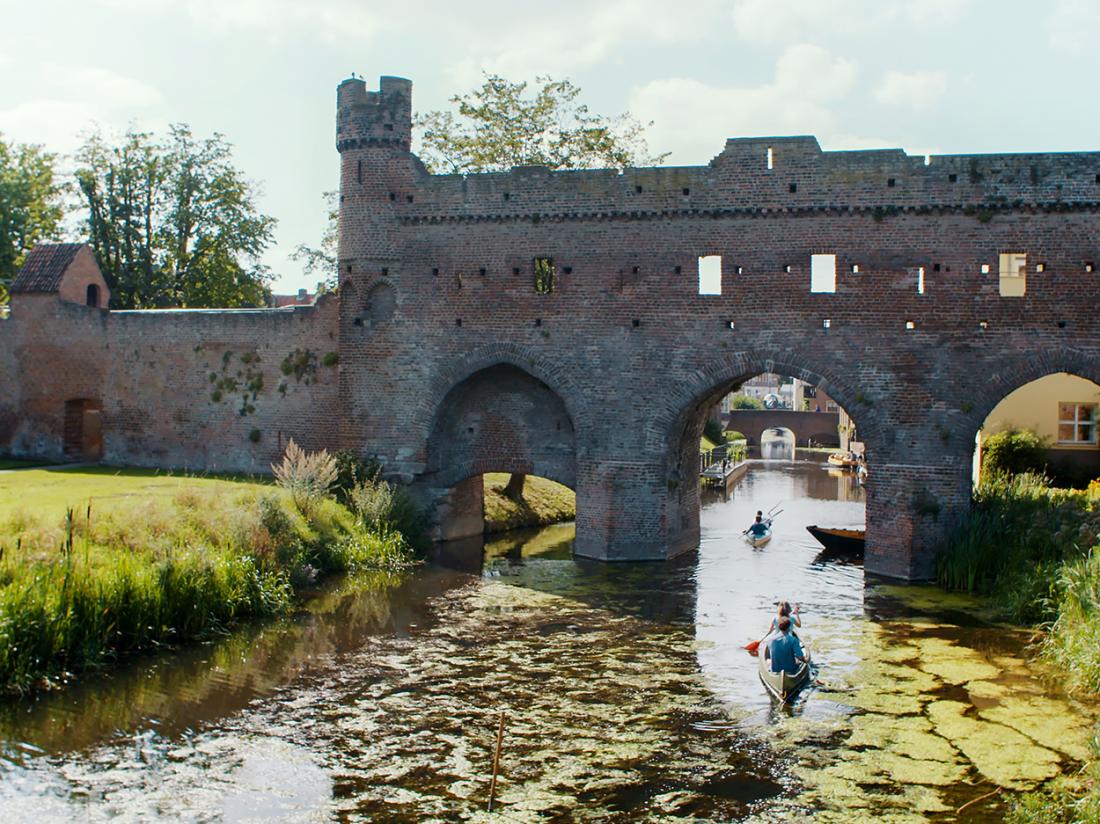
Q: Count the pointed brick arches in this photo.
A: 3